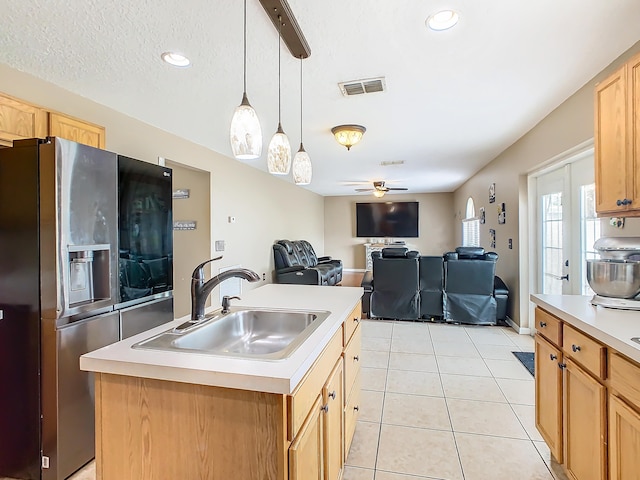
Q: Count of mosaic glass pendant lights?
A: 3